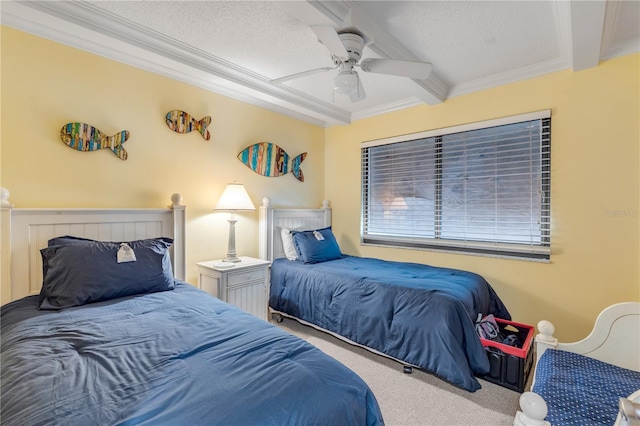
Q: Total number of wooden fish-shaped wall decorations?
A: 3